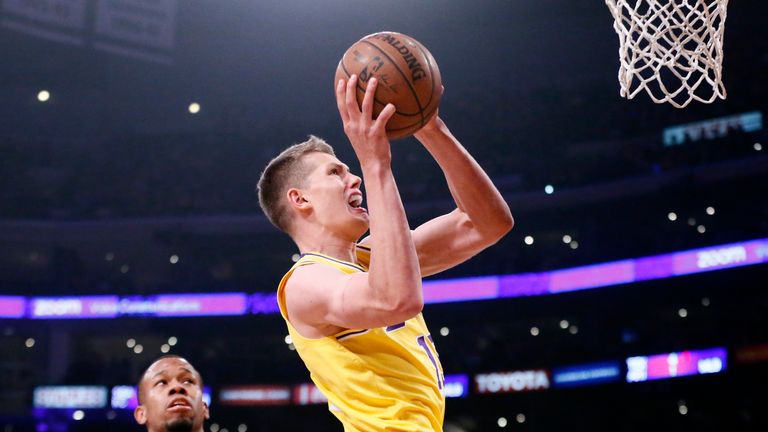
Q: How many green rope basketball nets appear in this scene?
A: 0